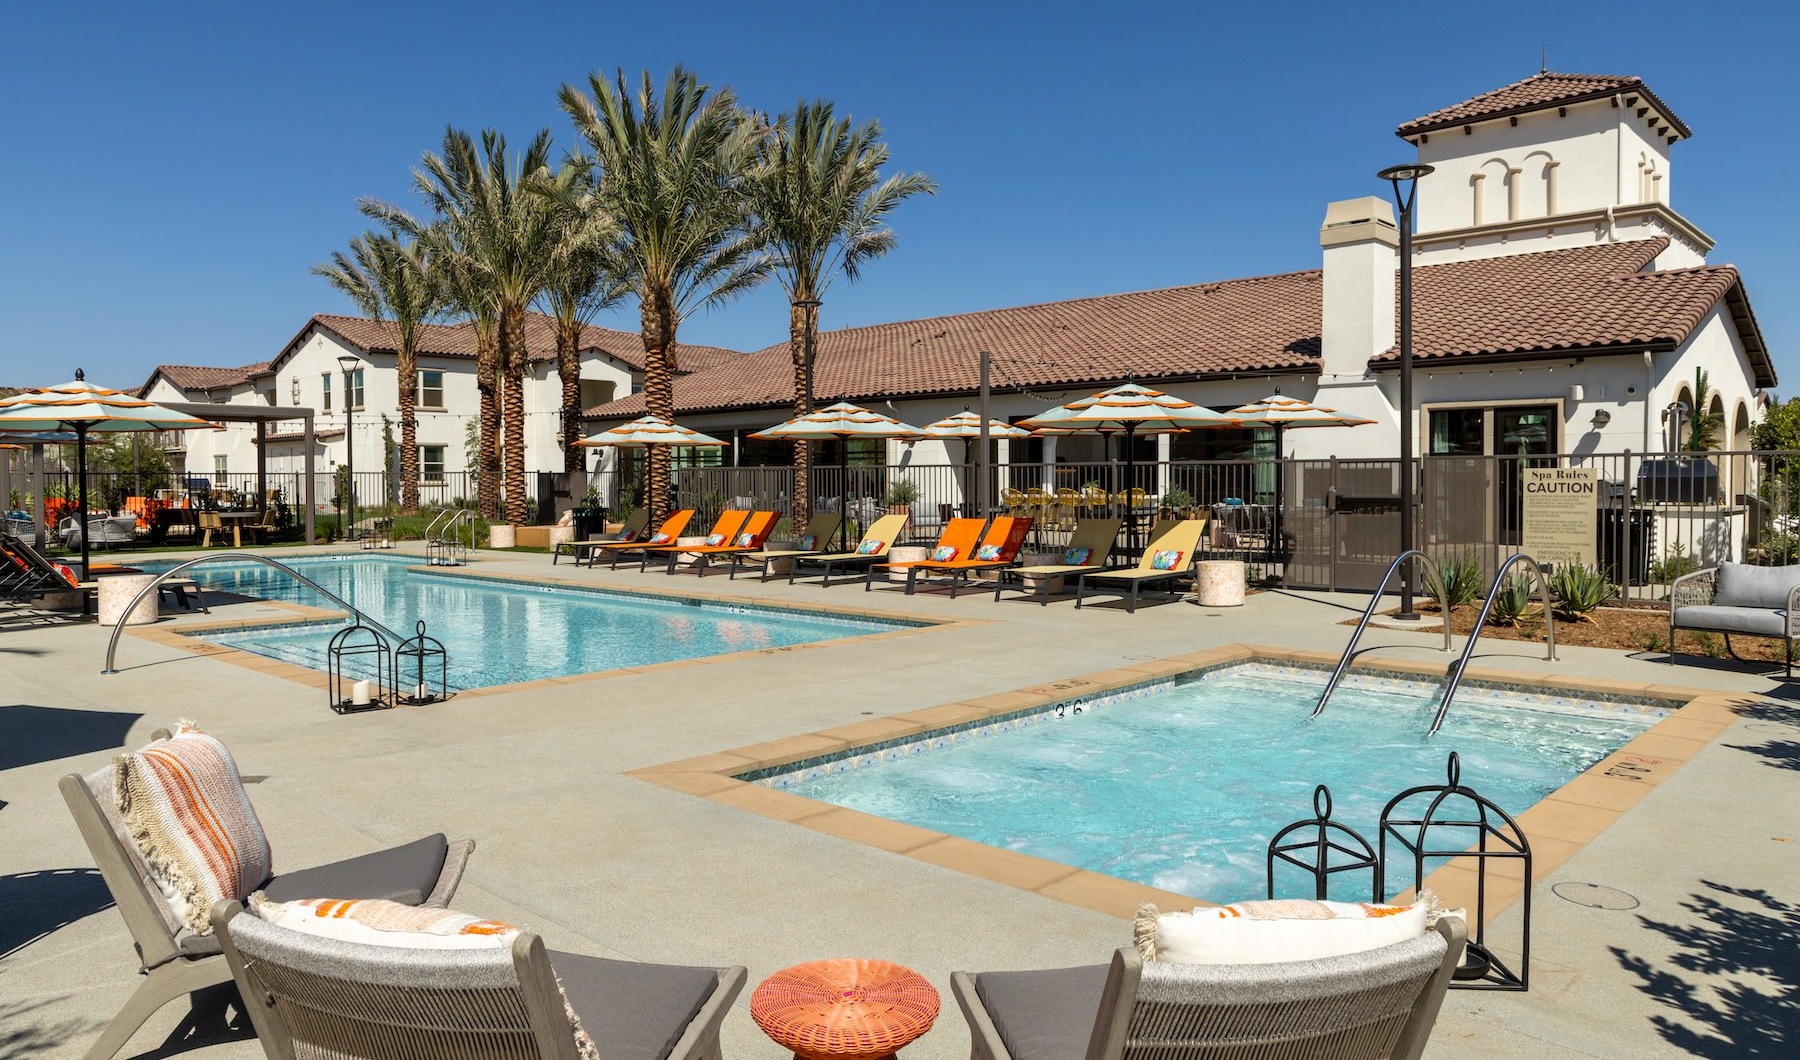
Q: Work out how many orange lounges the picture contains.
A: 5